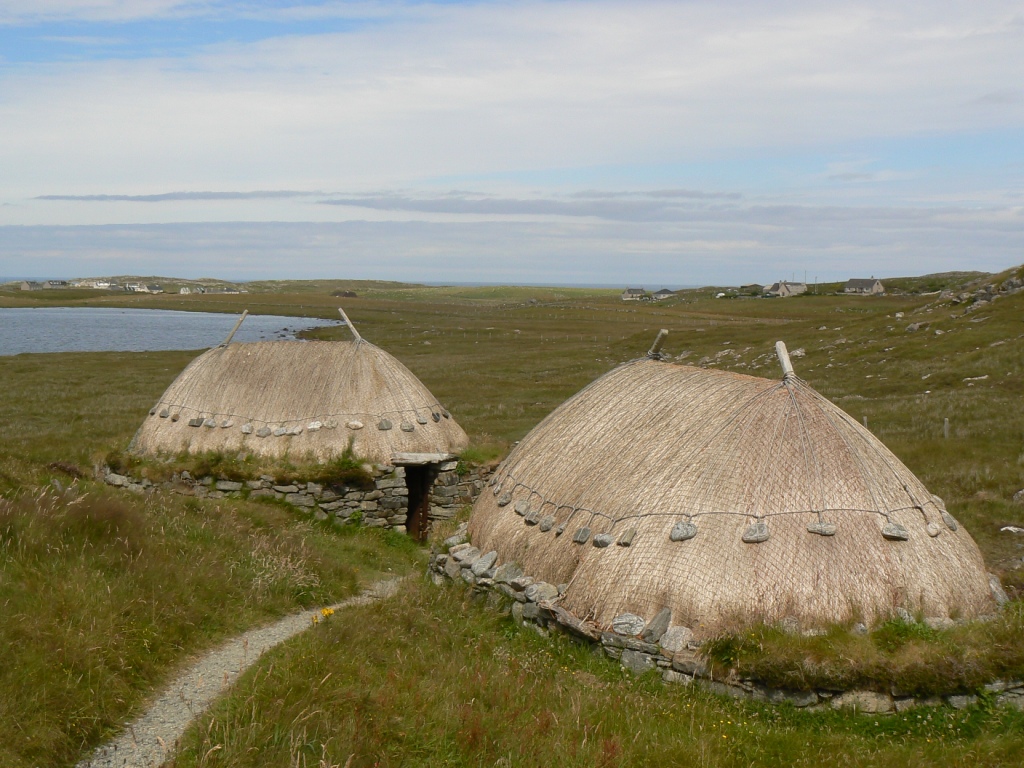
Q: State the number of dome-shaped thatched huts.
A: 2